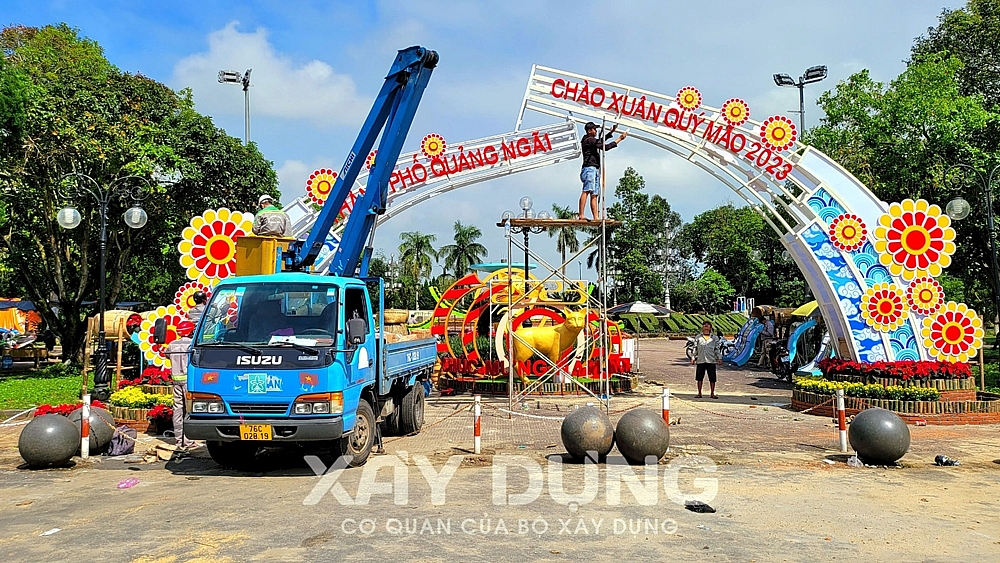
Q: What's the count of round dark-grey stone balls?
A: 5